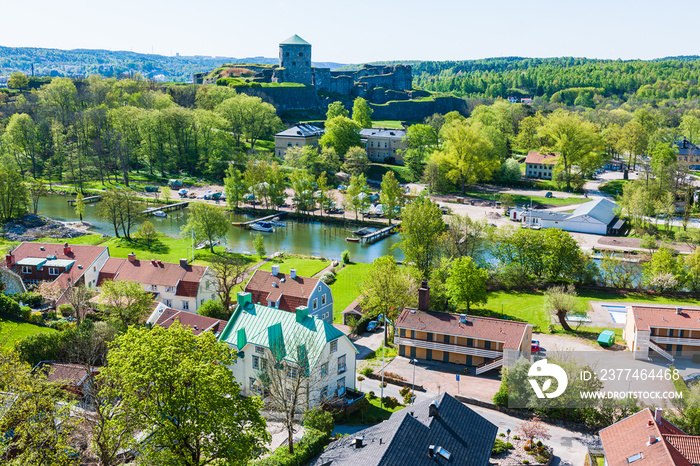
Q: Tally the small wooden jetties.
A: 4